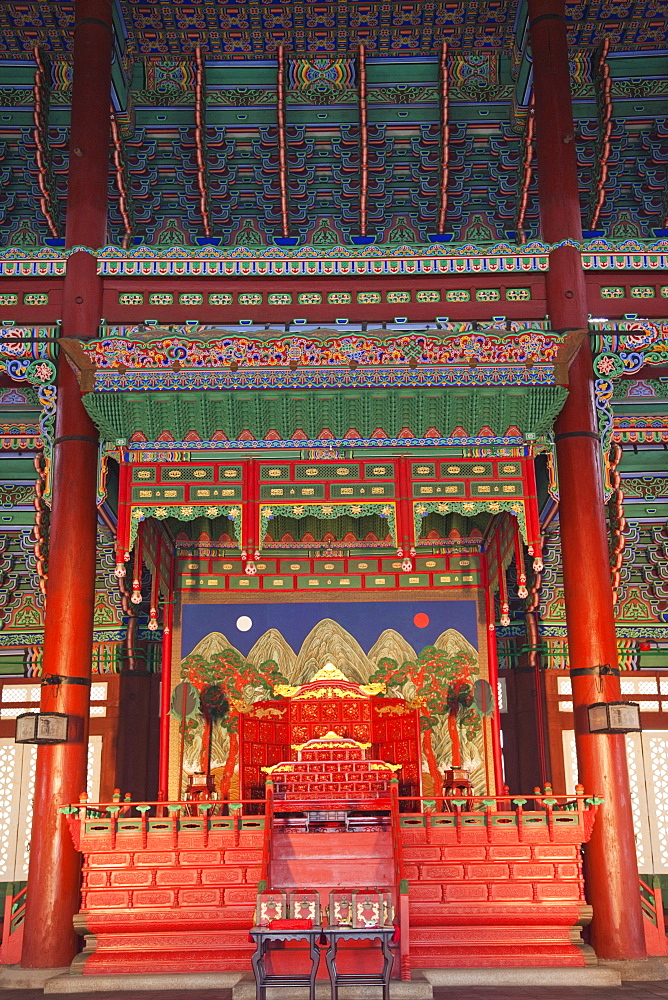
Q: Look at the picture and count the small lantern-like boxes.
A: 2